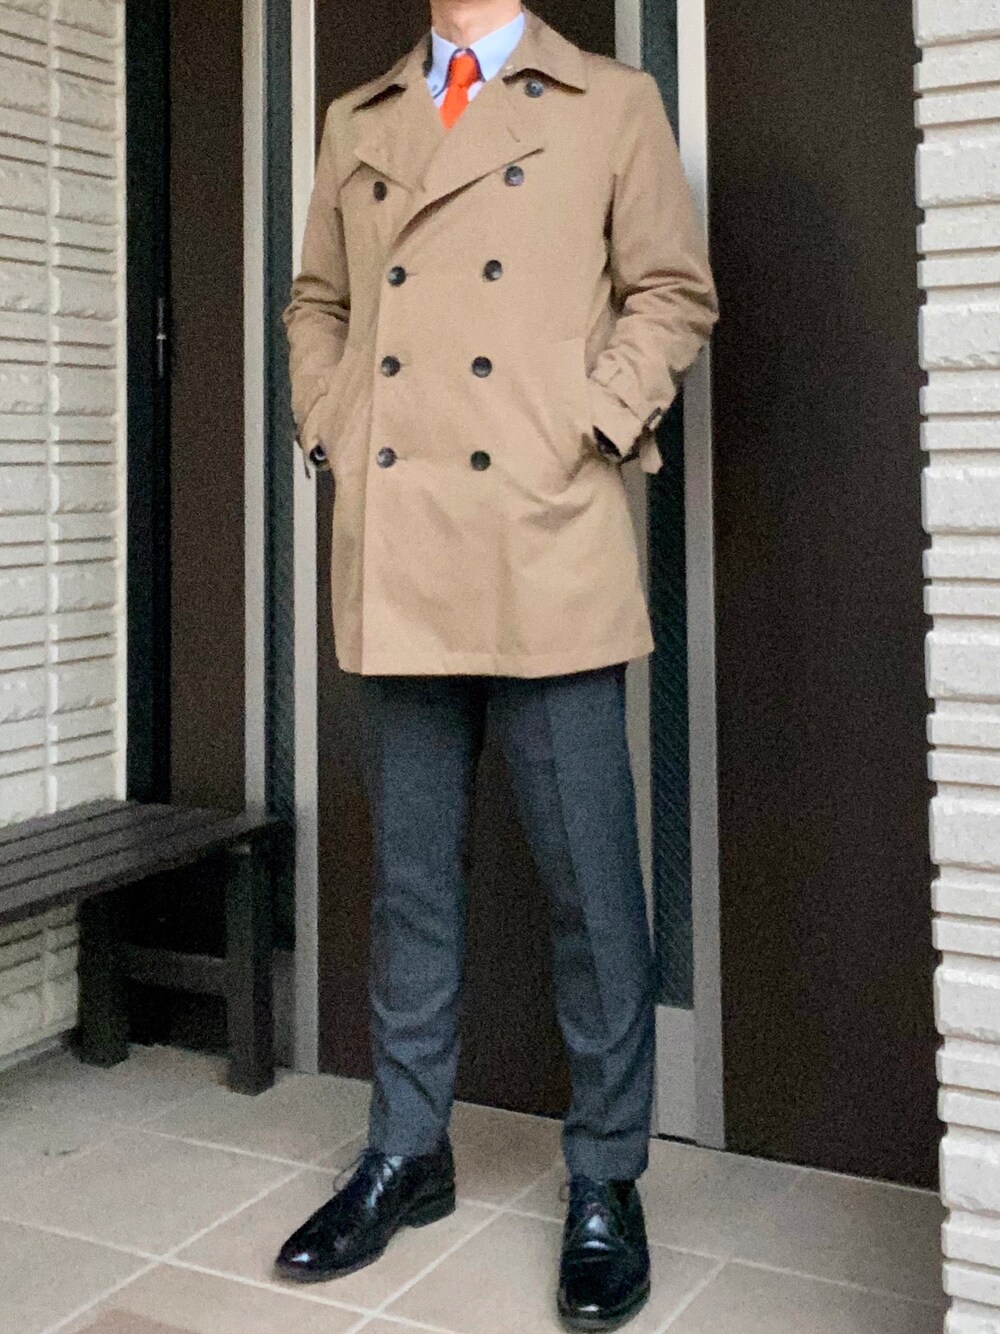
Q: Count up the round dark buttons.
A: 9